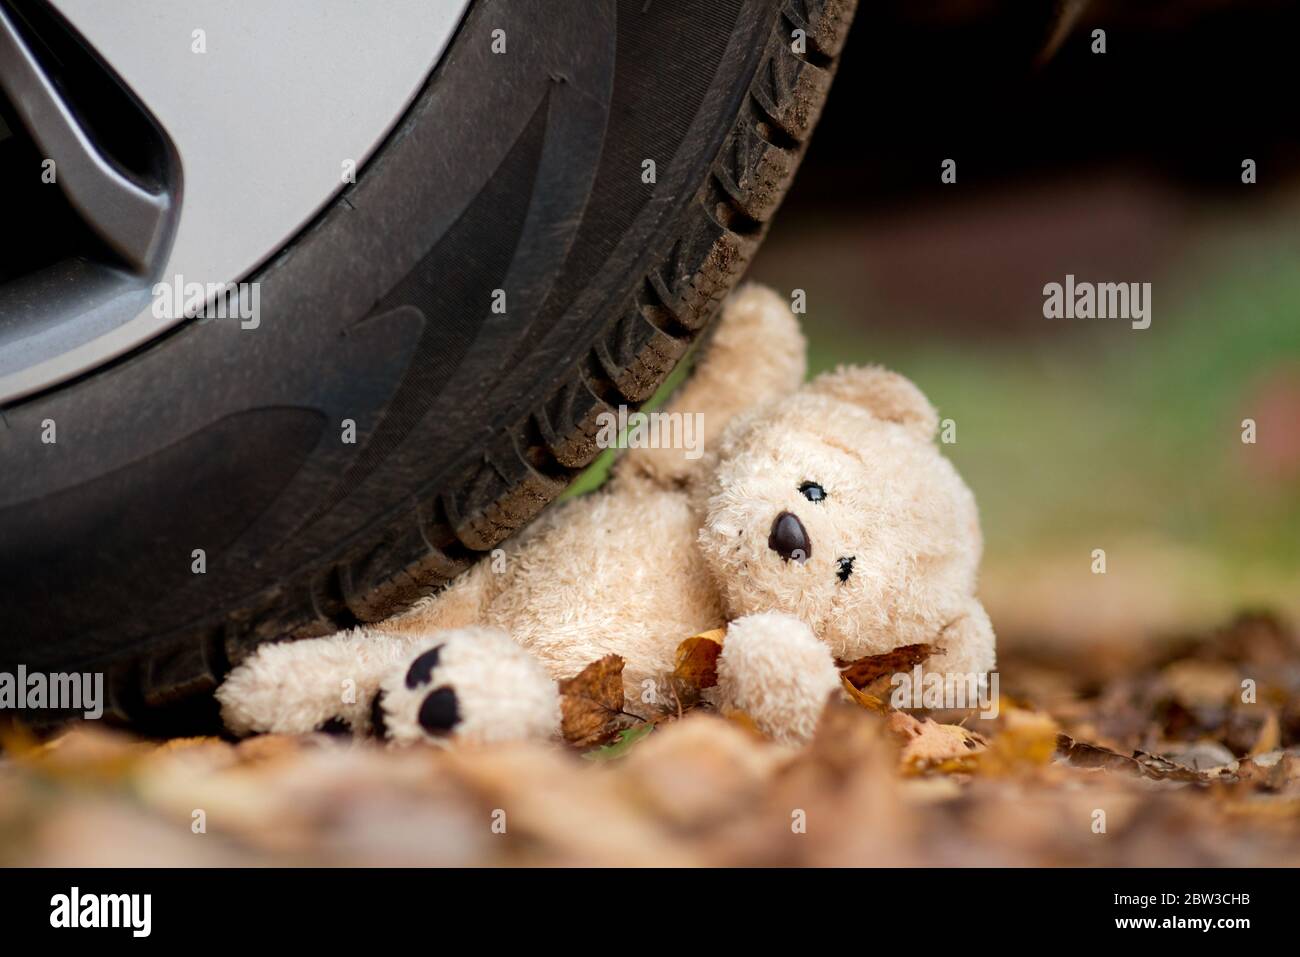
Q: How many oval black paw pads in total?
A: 2